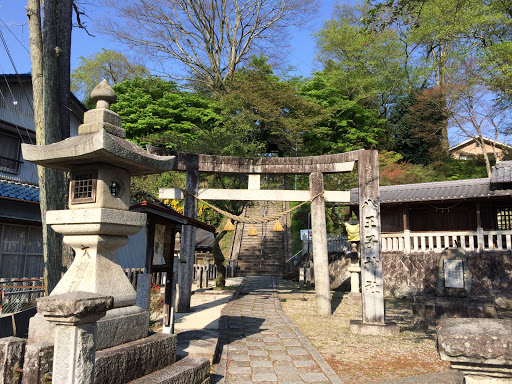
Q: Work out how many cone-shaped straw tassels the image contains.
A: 3